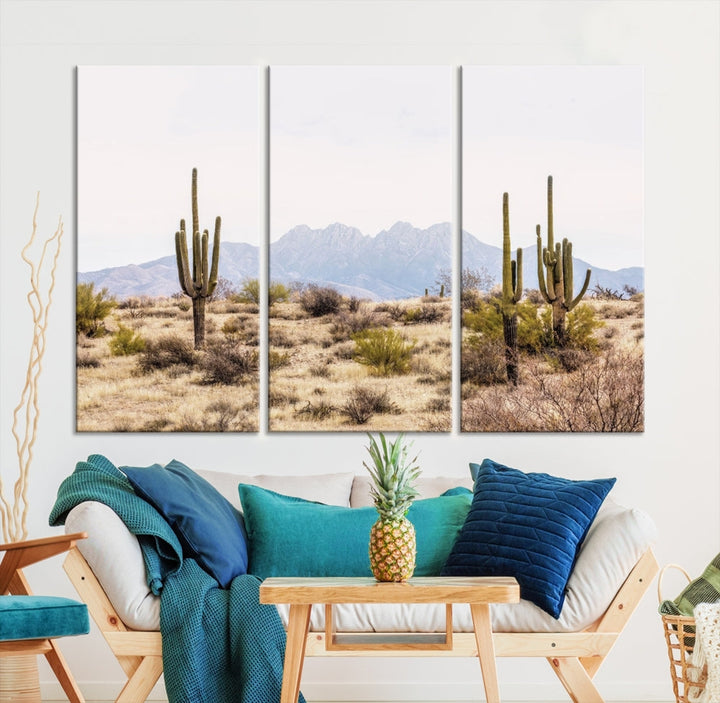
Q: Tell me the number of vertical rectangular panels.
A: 3